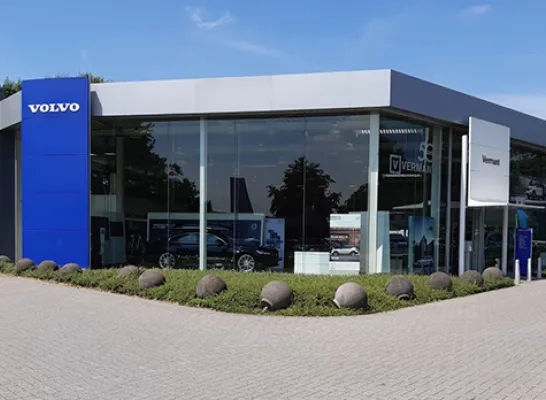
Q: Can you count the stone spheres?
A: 13